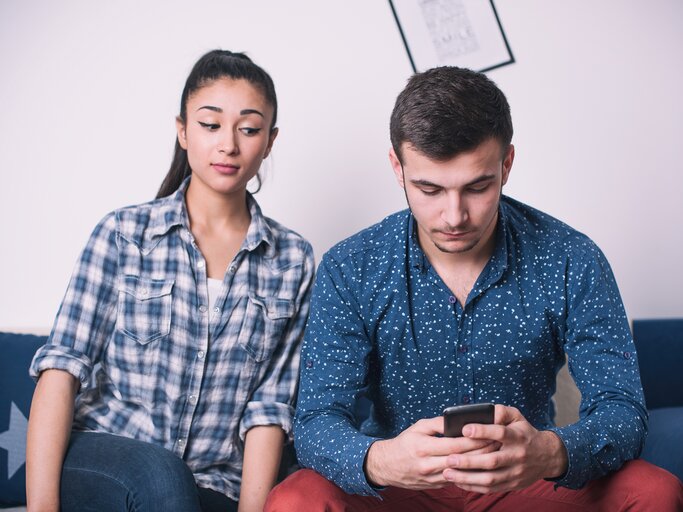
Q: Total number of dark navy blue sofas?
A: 1